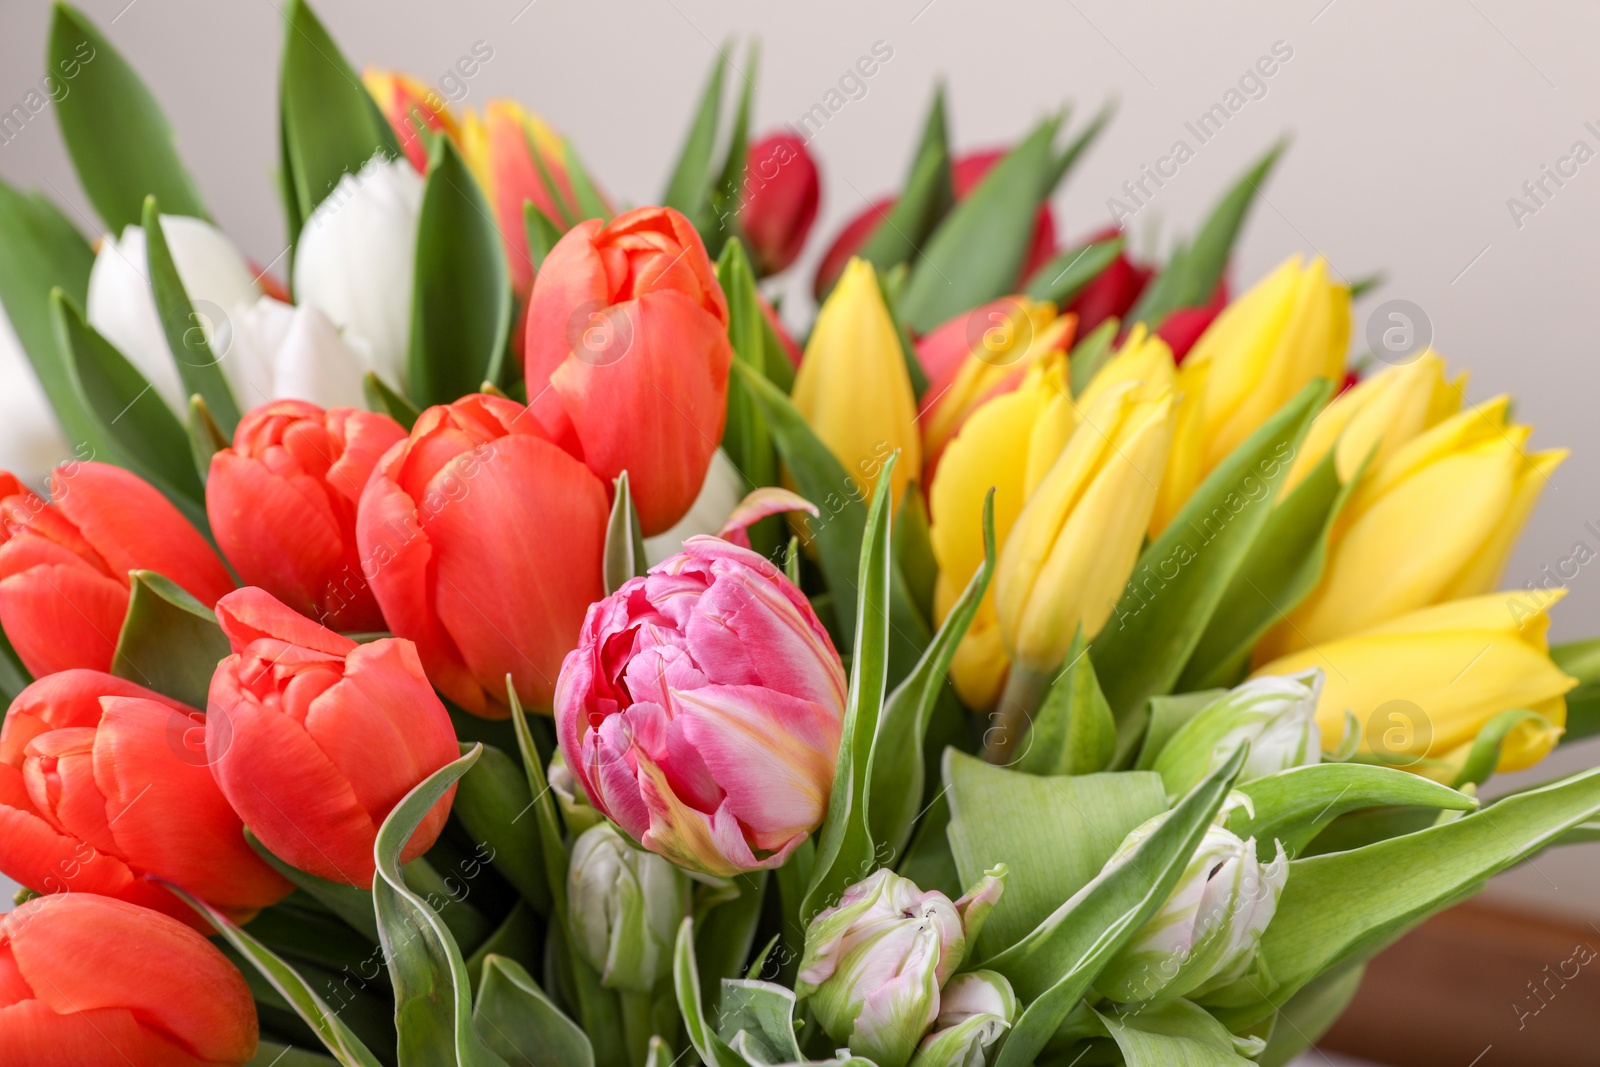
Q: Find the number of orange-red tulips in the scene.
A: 7